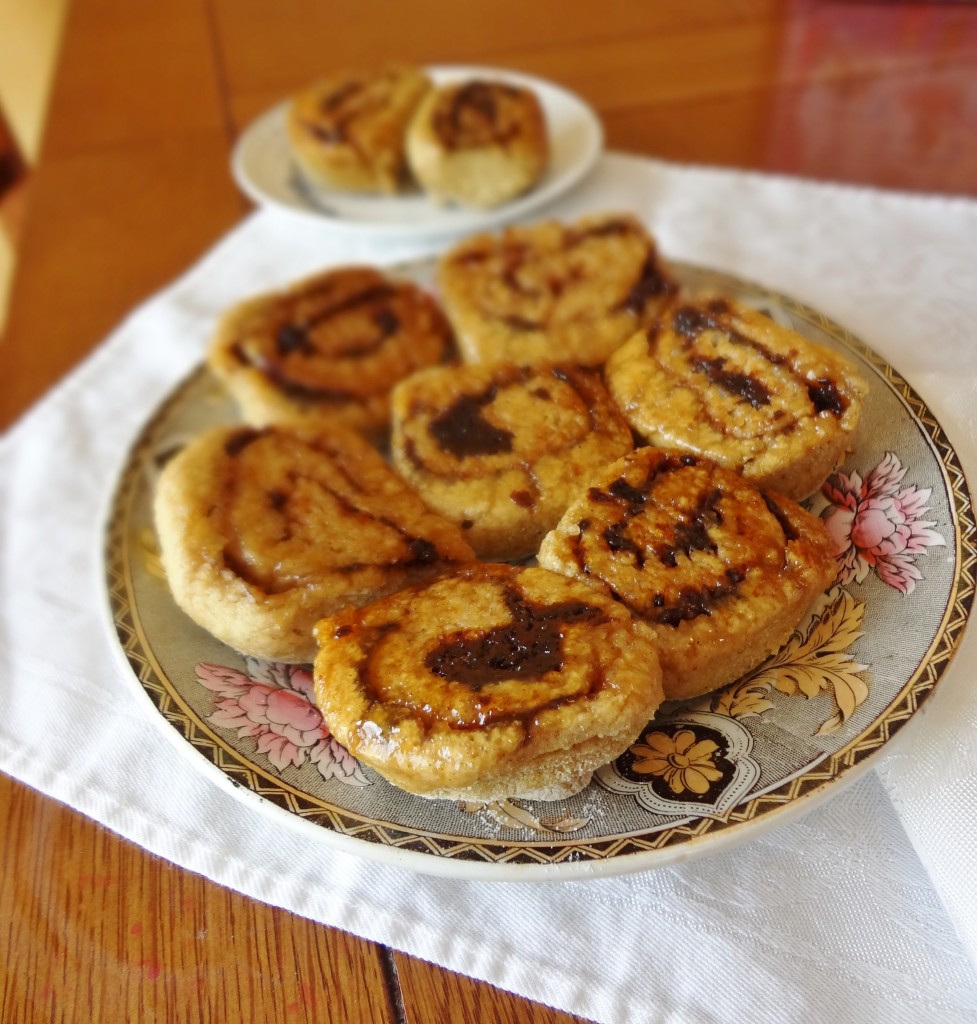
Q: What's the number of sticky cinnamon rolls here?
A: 9